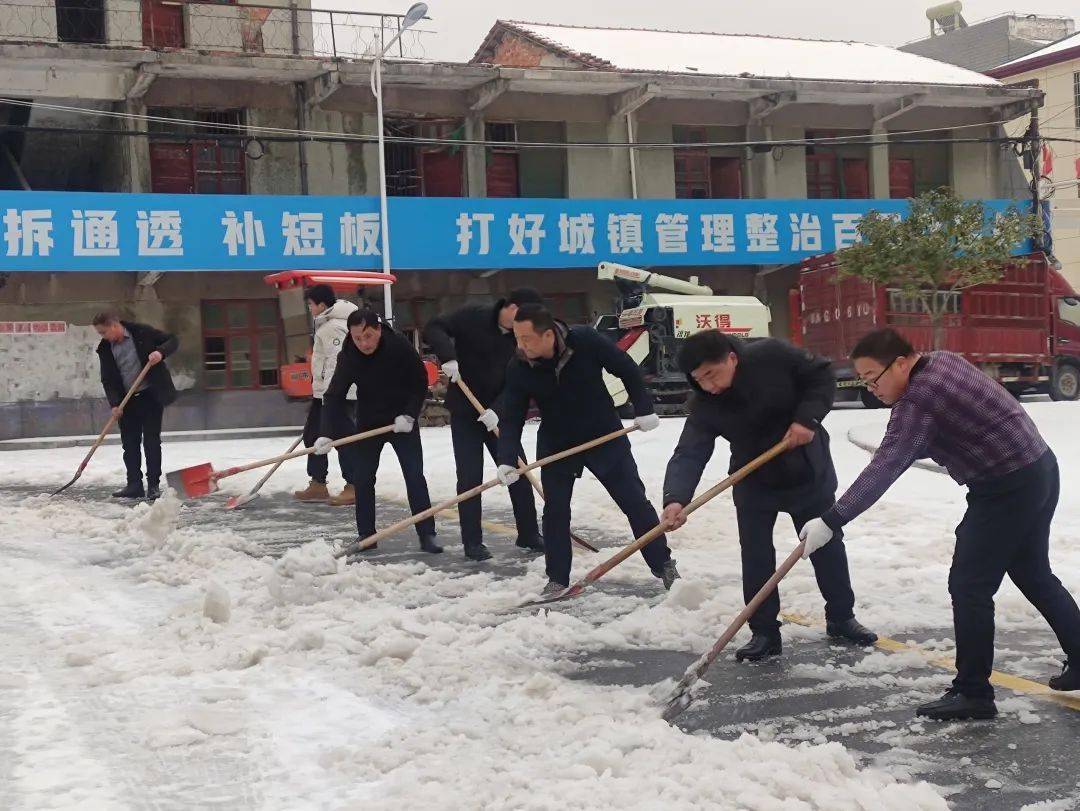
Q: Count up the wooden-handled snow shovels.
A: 7